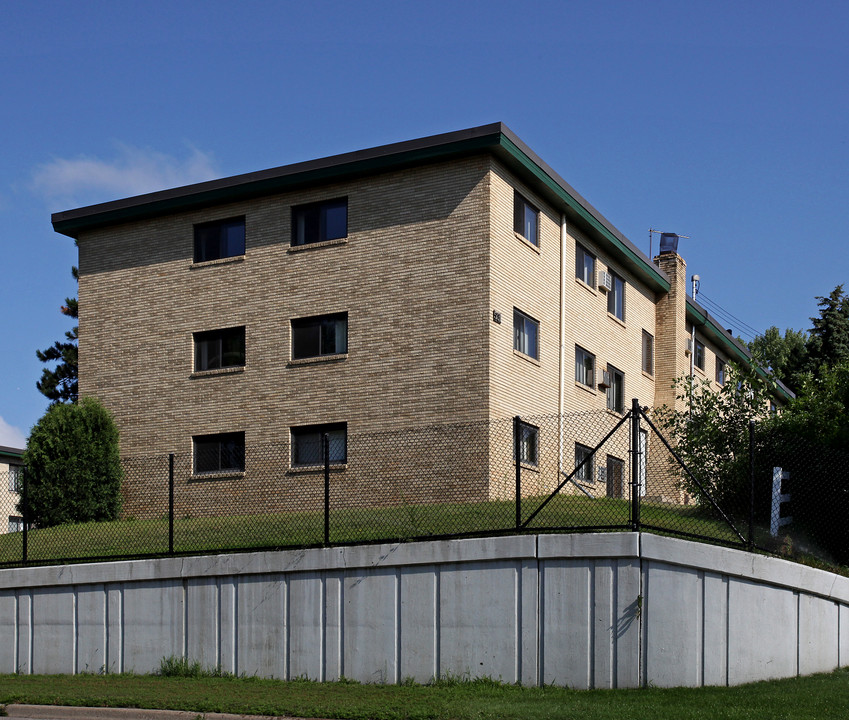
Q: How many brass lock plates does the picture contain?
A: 0